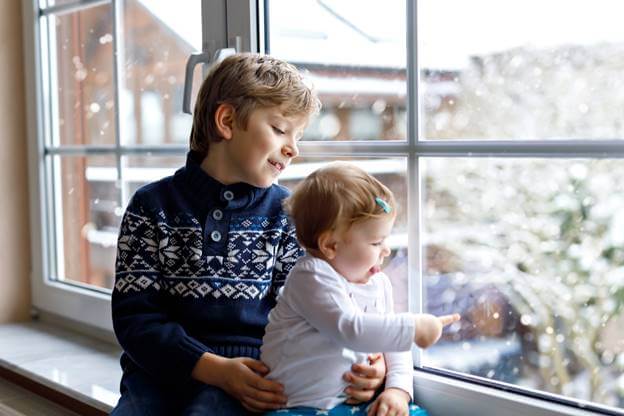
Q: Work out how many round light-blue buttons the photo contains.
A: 3